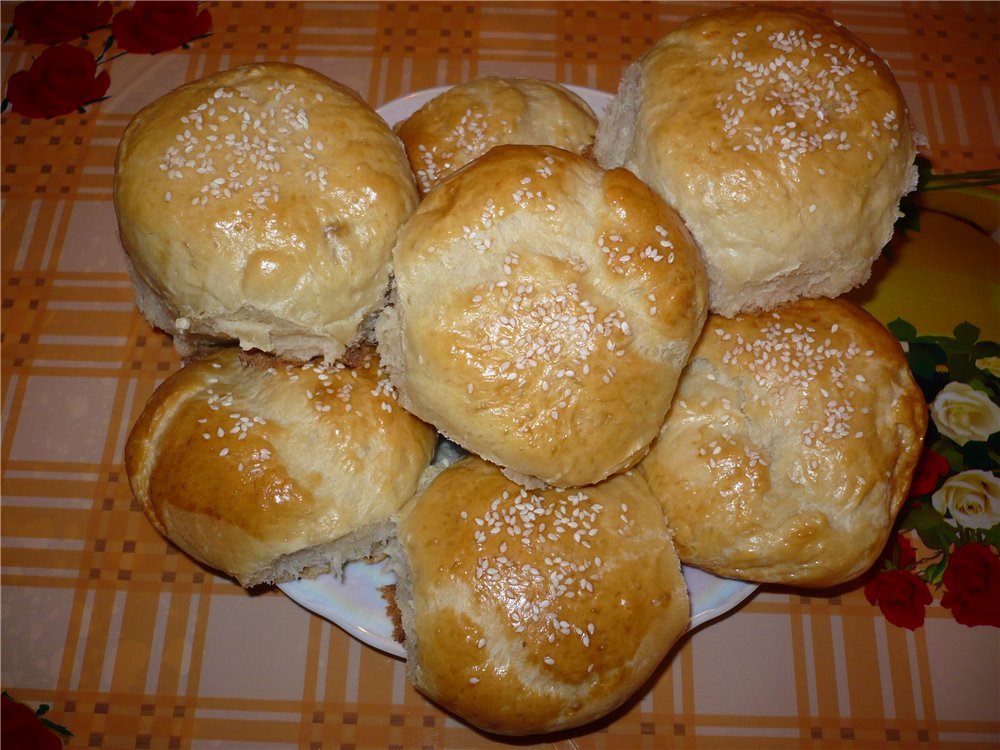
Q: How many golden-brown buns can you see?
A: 7